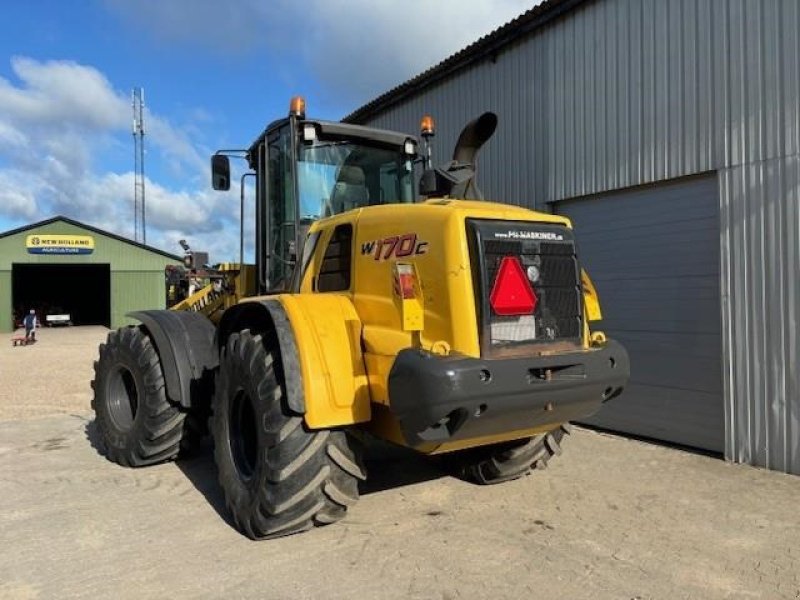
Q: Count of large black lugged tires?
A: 3